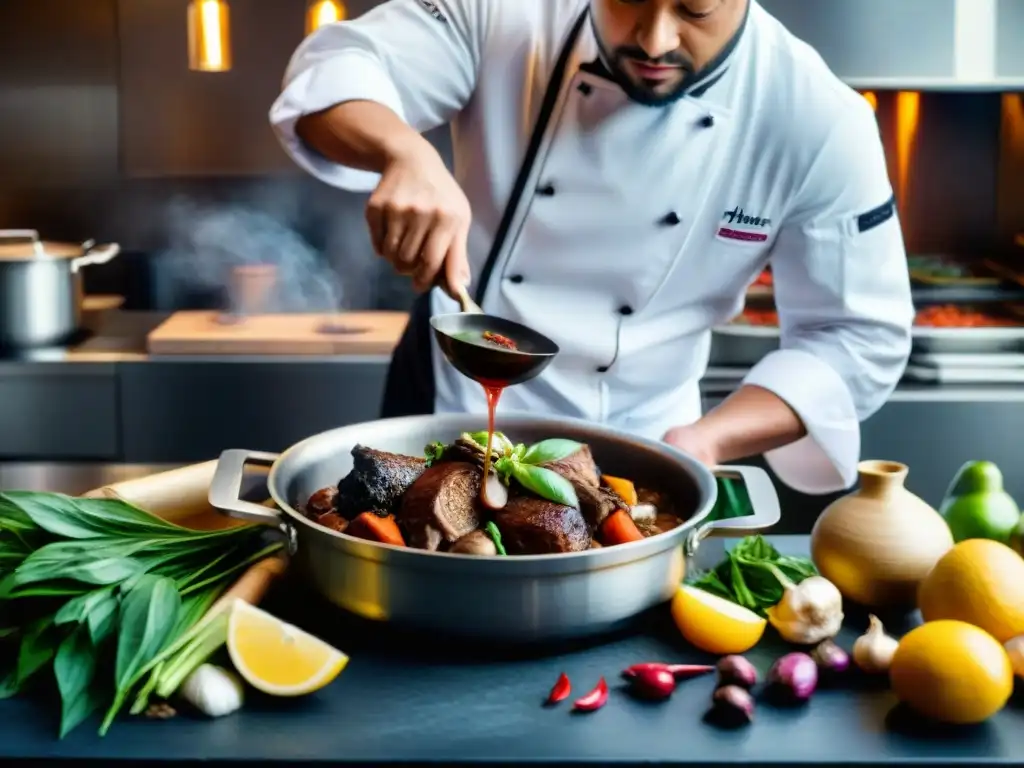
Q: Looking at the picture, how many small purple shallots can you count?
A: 4